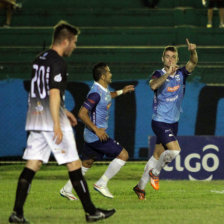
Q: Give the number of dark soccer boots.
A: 2